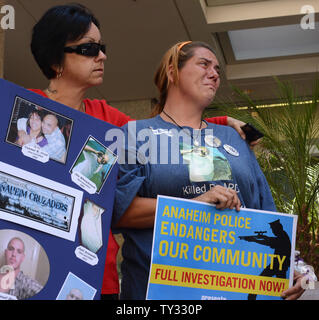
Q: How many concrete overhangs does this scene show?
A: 1